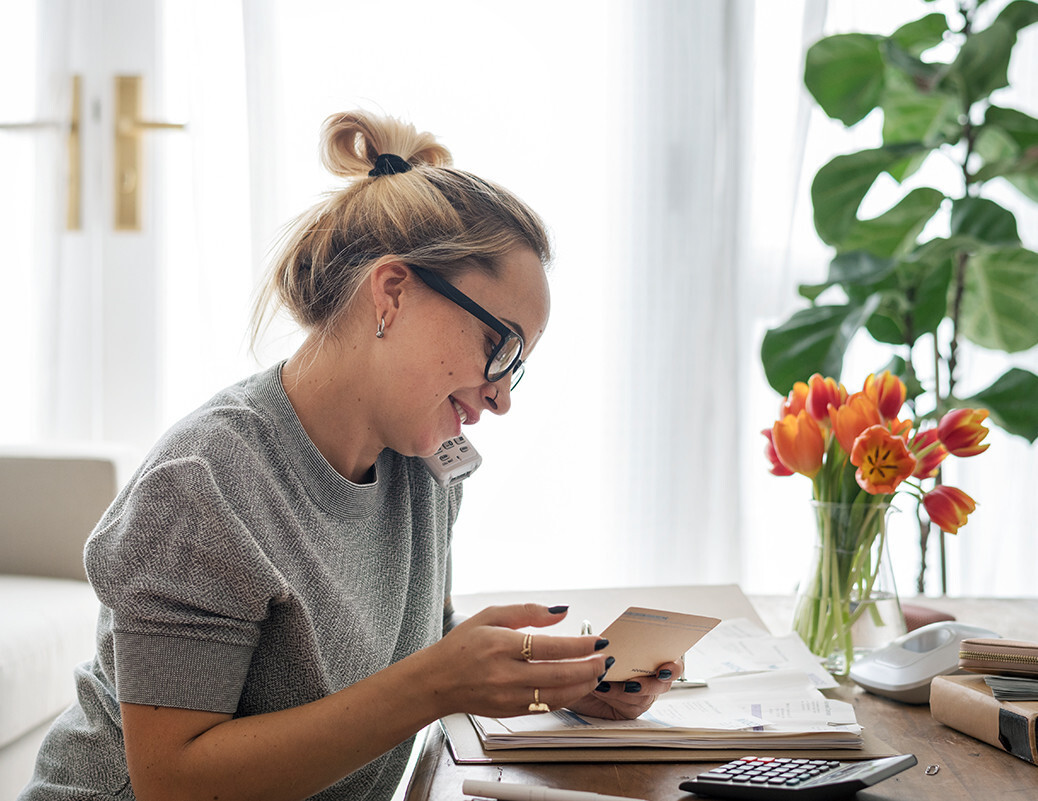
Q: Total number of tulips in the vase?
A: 11